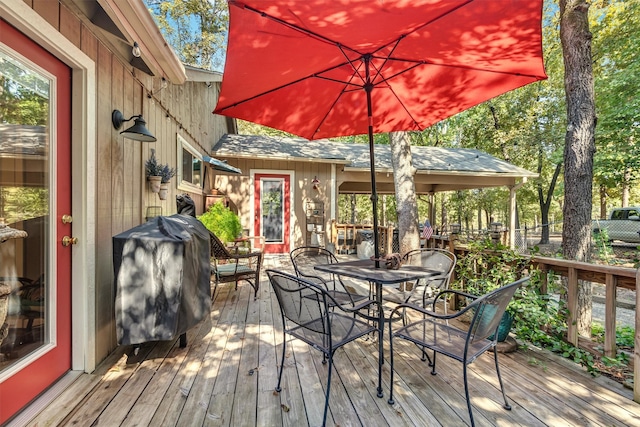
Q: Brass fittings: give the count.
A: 2